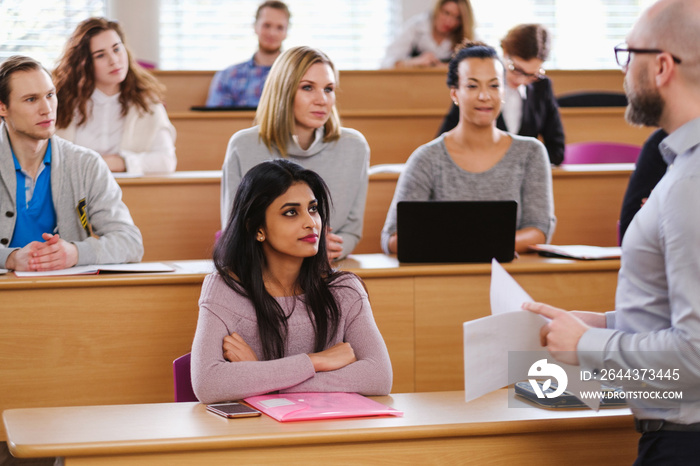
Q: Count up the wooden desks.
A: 5